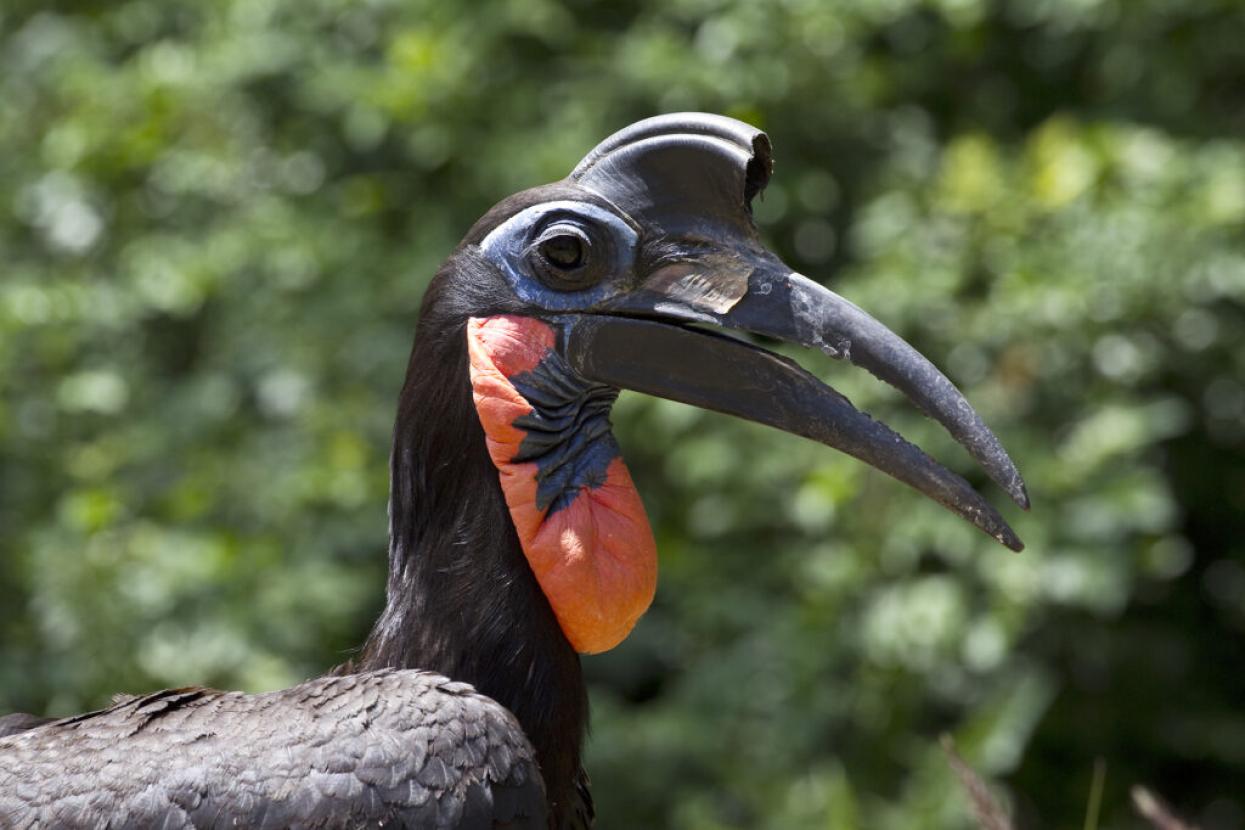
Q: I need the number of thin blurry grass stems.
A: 3